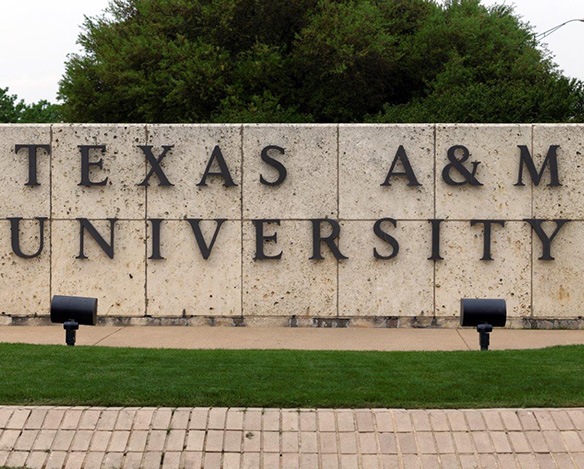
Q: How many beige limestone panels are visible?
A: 14